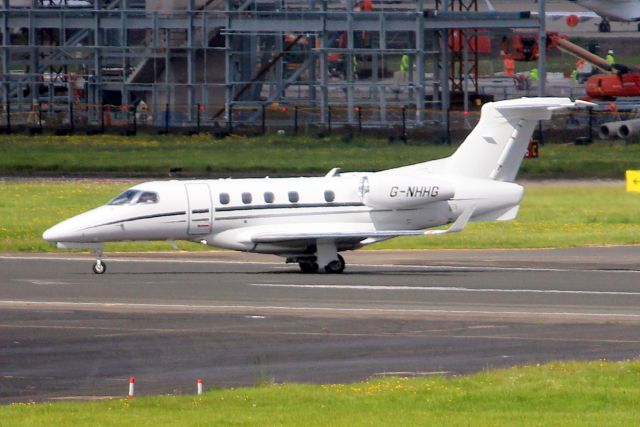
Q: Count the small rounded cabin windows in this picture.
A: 5